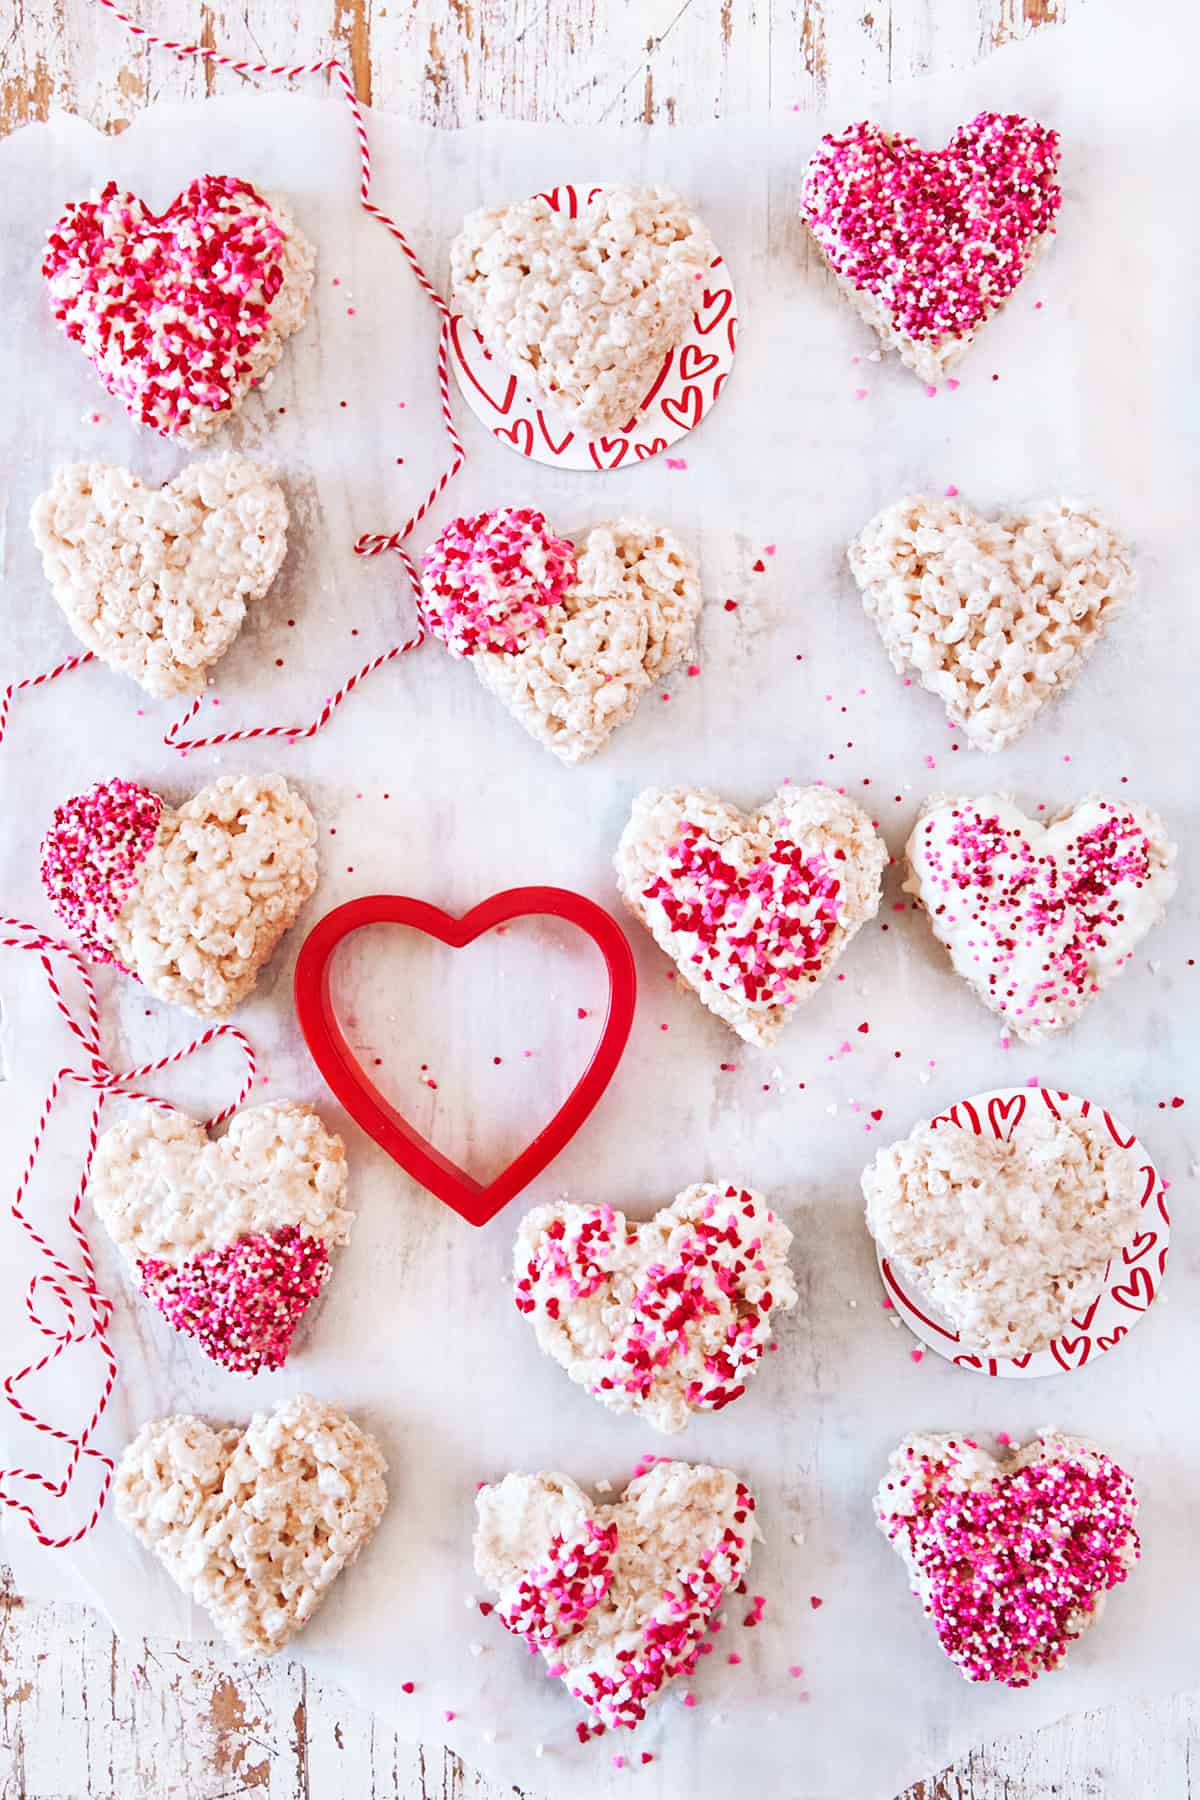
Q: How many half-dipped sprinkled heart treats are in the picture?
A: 3